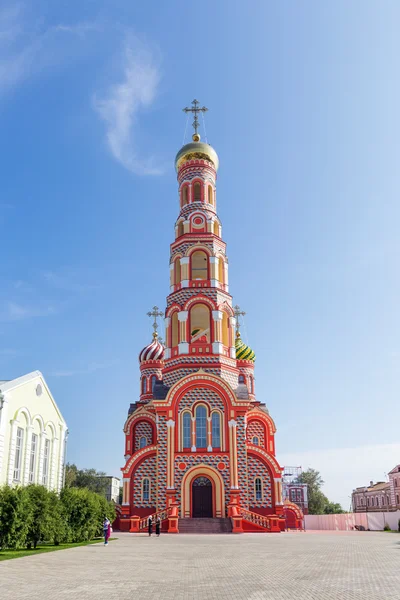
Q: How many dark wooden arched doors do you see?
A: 1